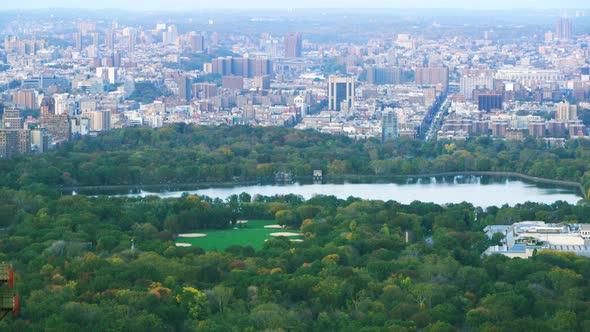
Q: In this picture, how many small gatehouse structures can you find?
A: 2